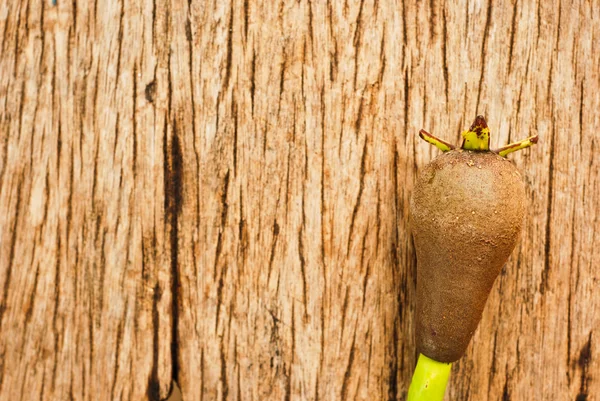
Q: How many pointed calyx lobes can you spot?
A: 3